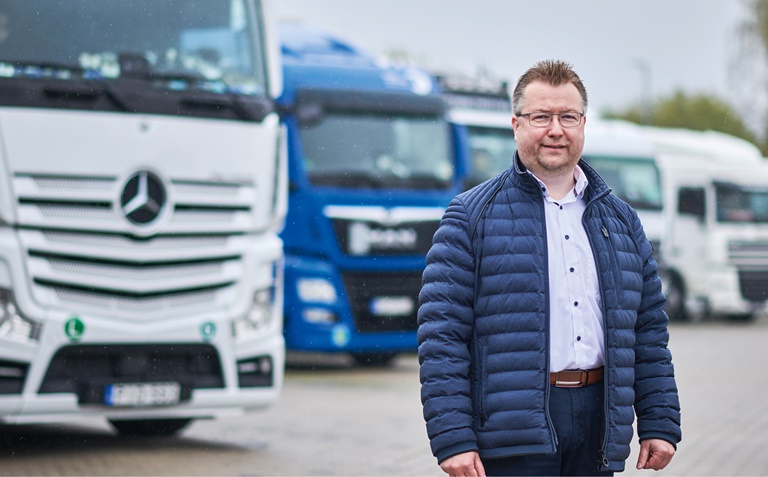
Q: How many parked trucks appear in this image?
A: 5